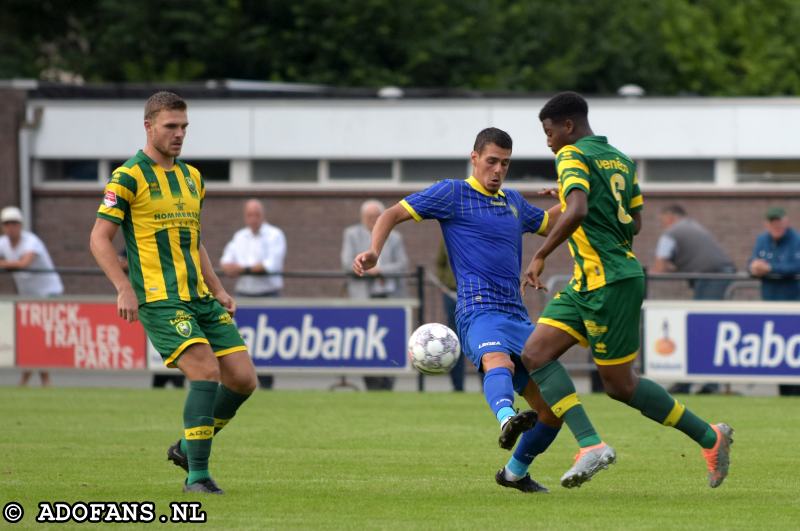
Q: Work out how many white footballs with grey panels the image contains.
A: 1